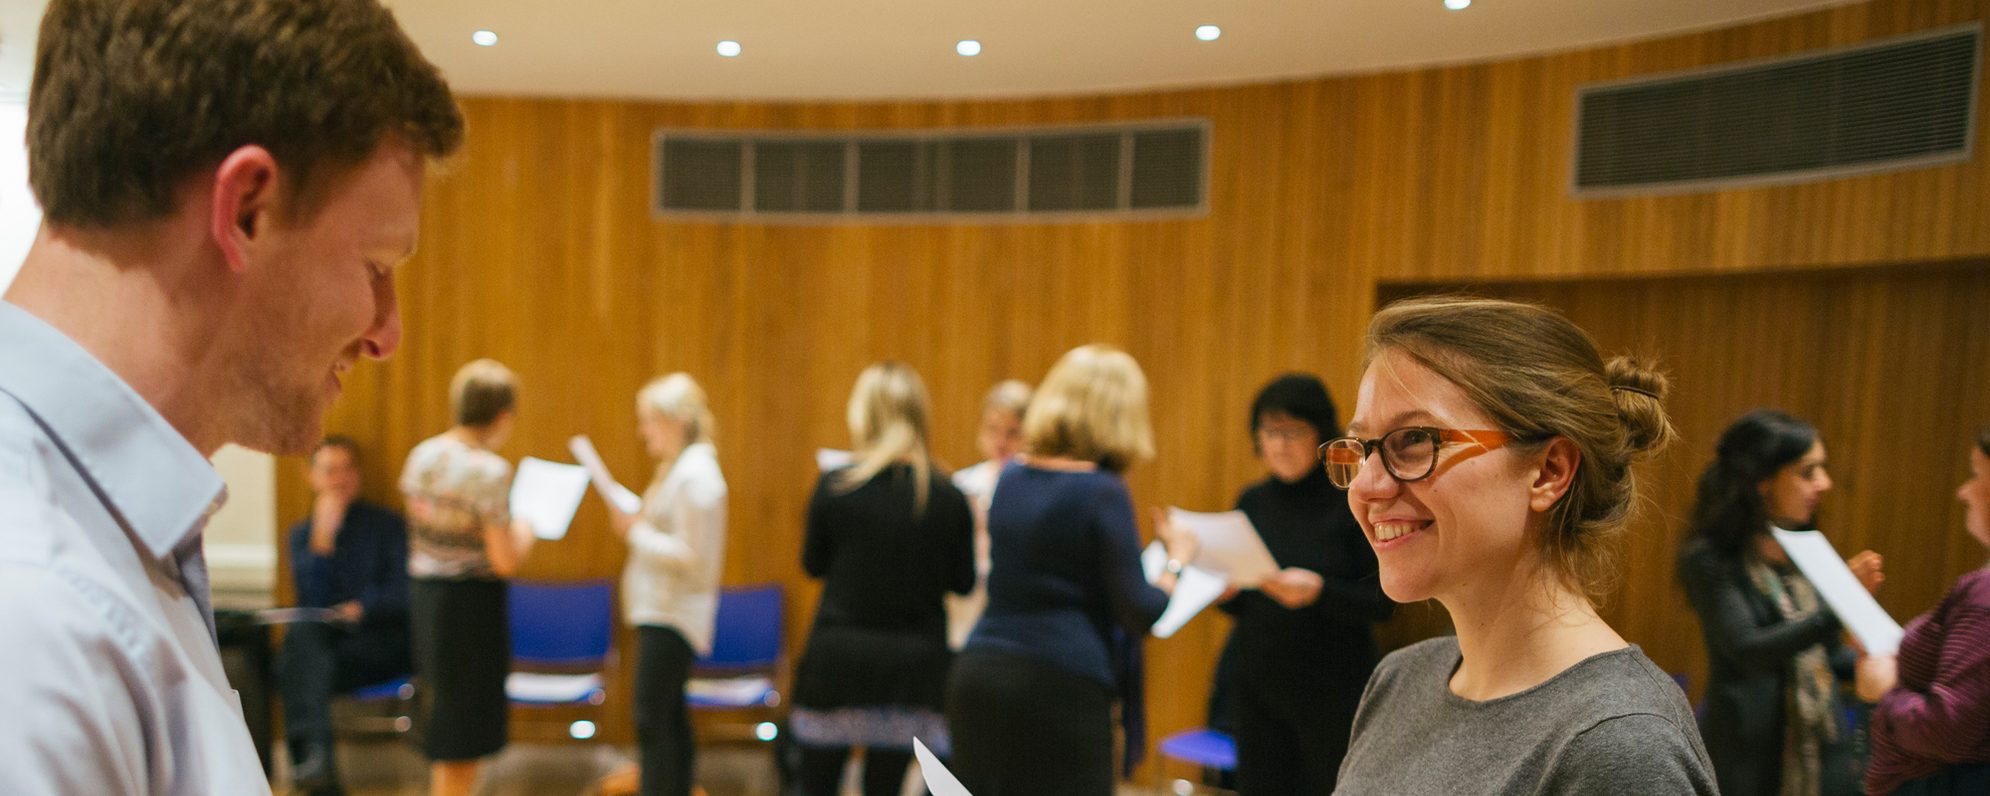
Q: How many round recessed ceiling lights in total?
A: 5